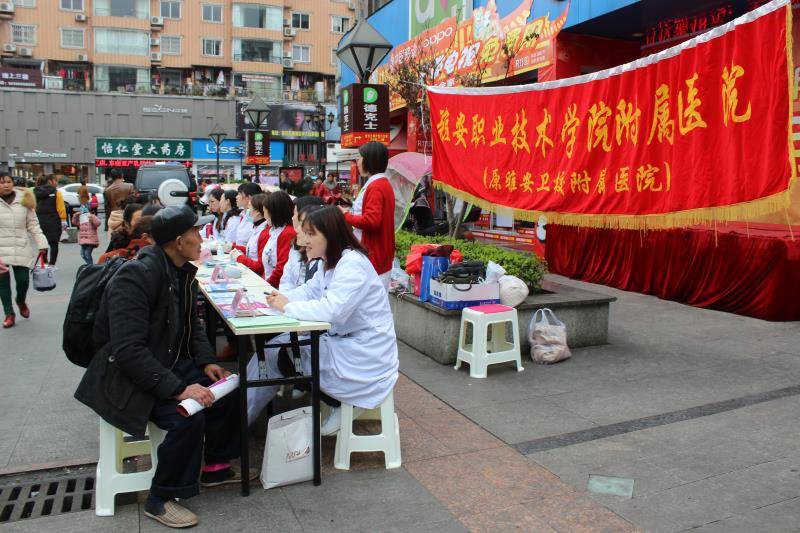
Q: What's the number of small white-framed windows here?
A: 12